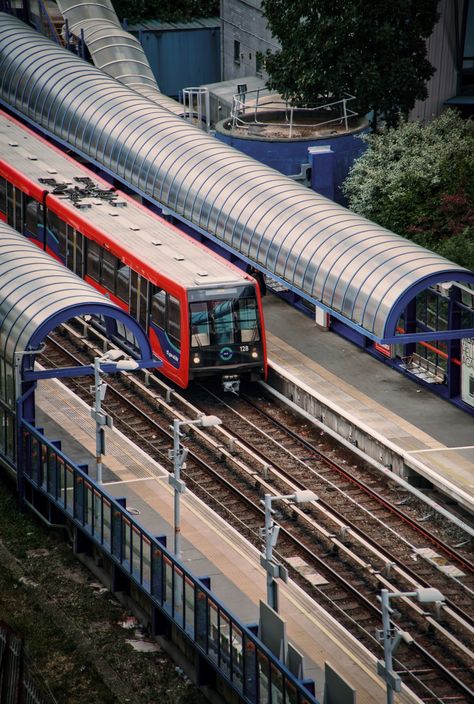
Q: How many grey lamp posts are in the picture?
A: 4